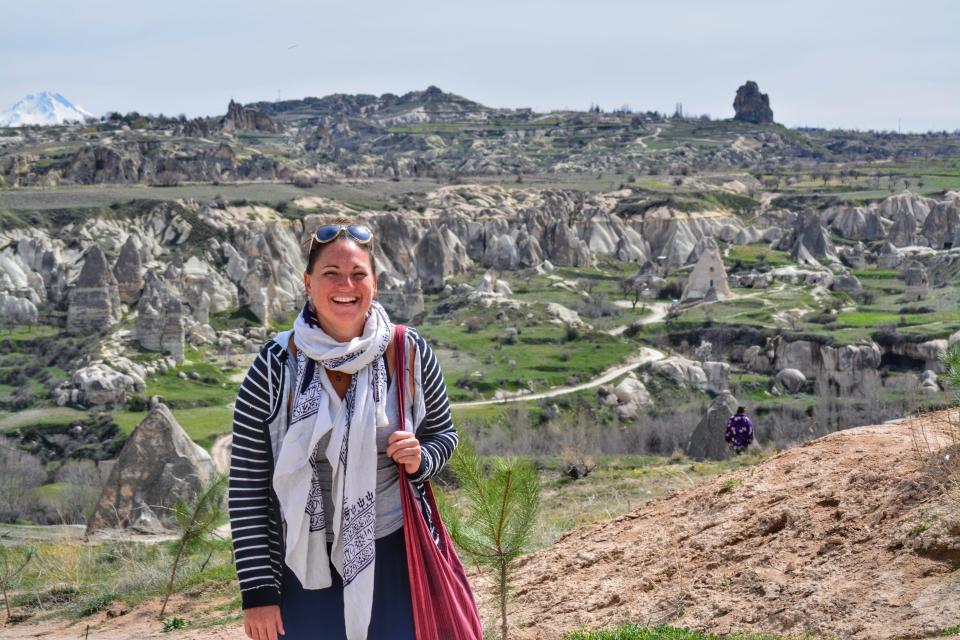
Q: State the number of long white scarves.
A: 1